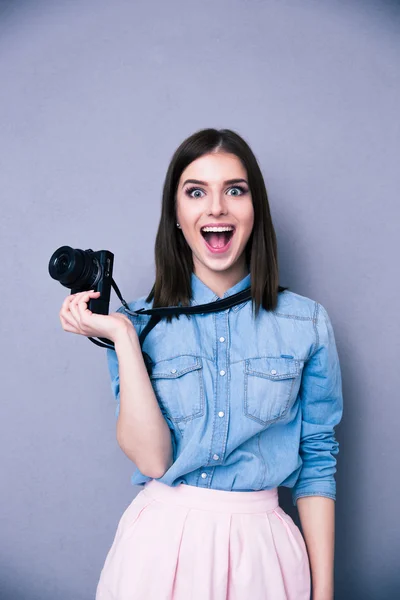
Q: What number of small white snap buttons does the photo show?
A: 7